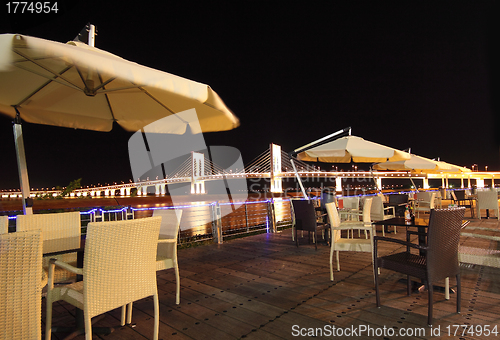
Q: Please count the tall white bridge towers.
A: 2